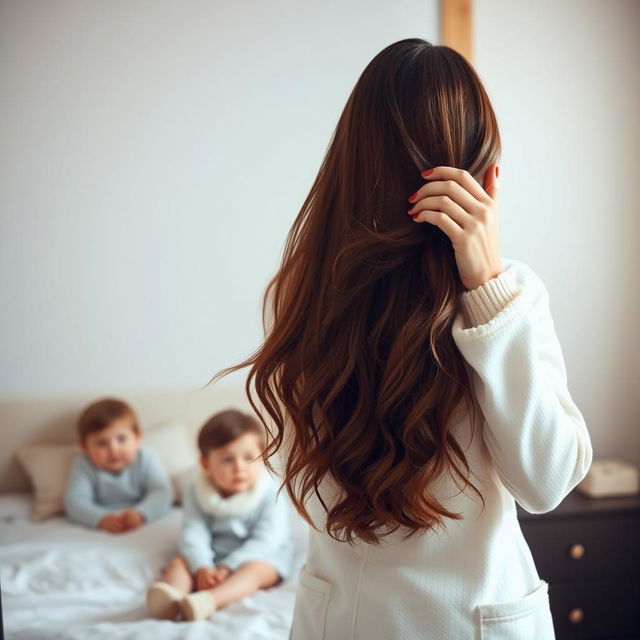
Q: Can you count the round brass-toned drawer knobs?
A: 2